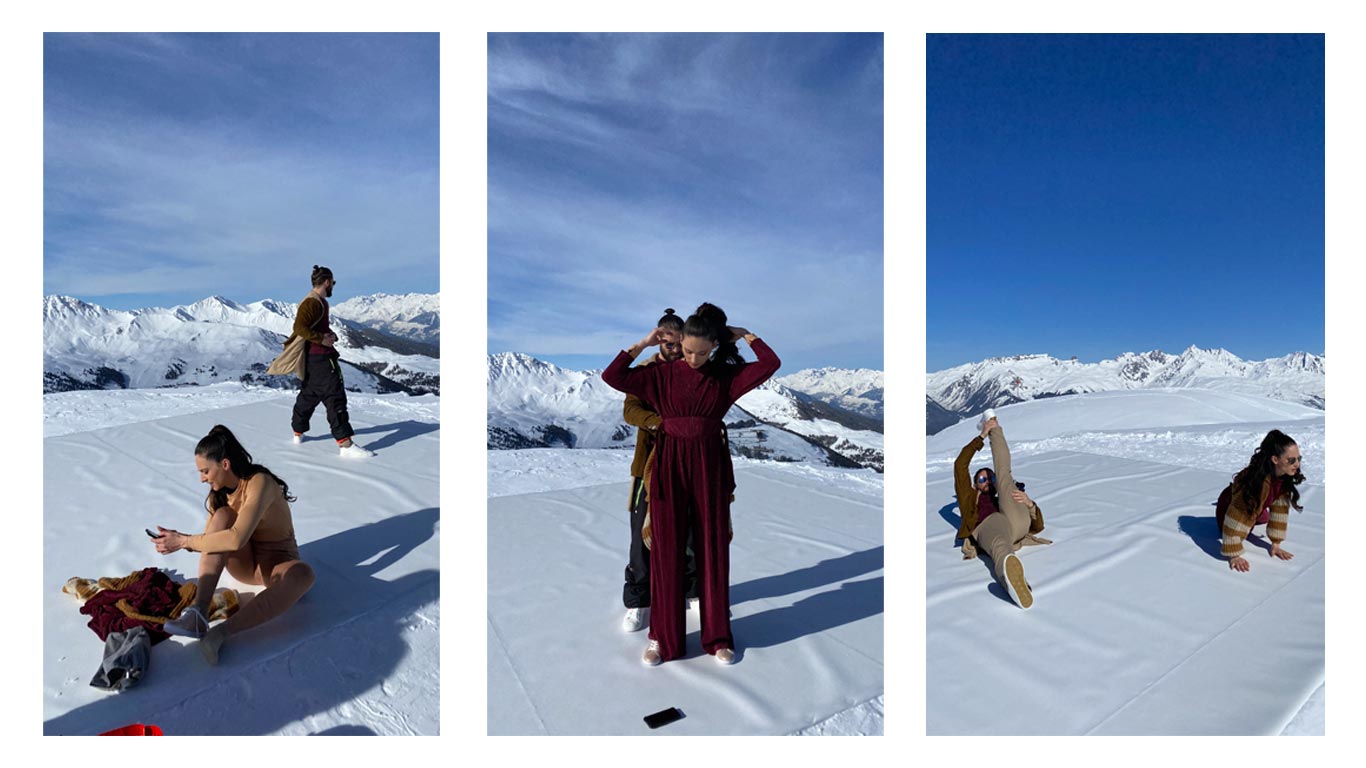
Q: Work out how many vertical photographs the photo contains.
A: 3